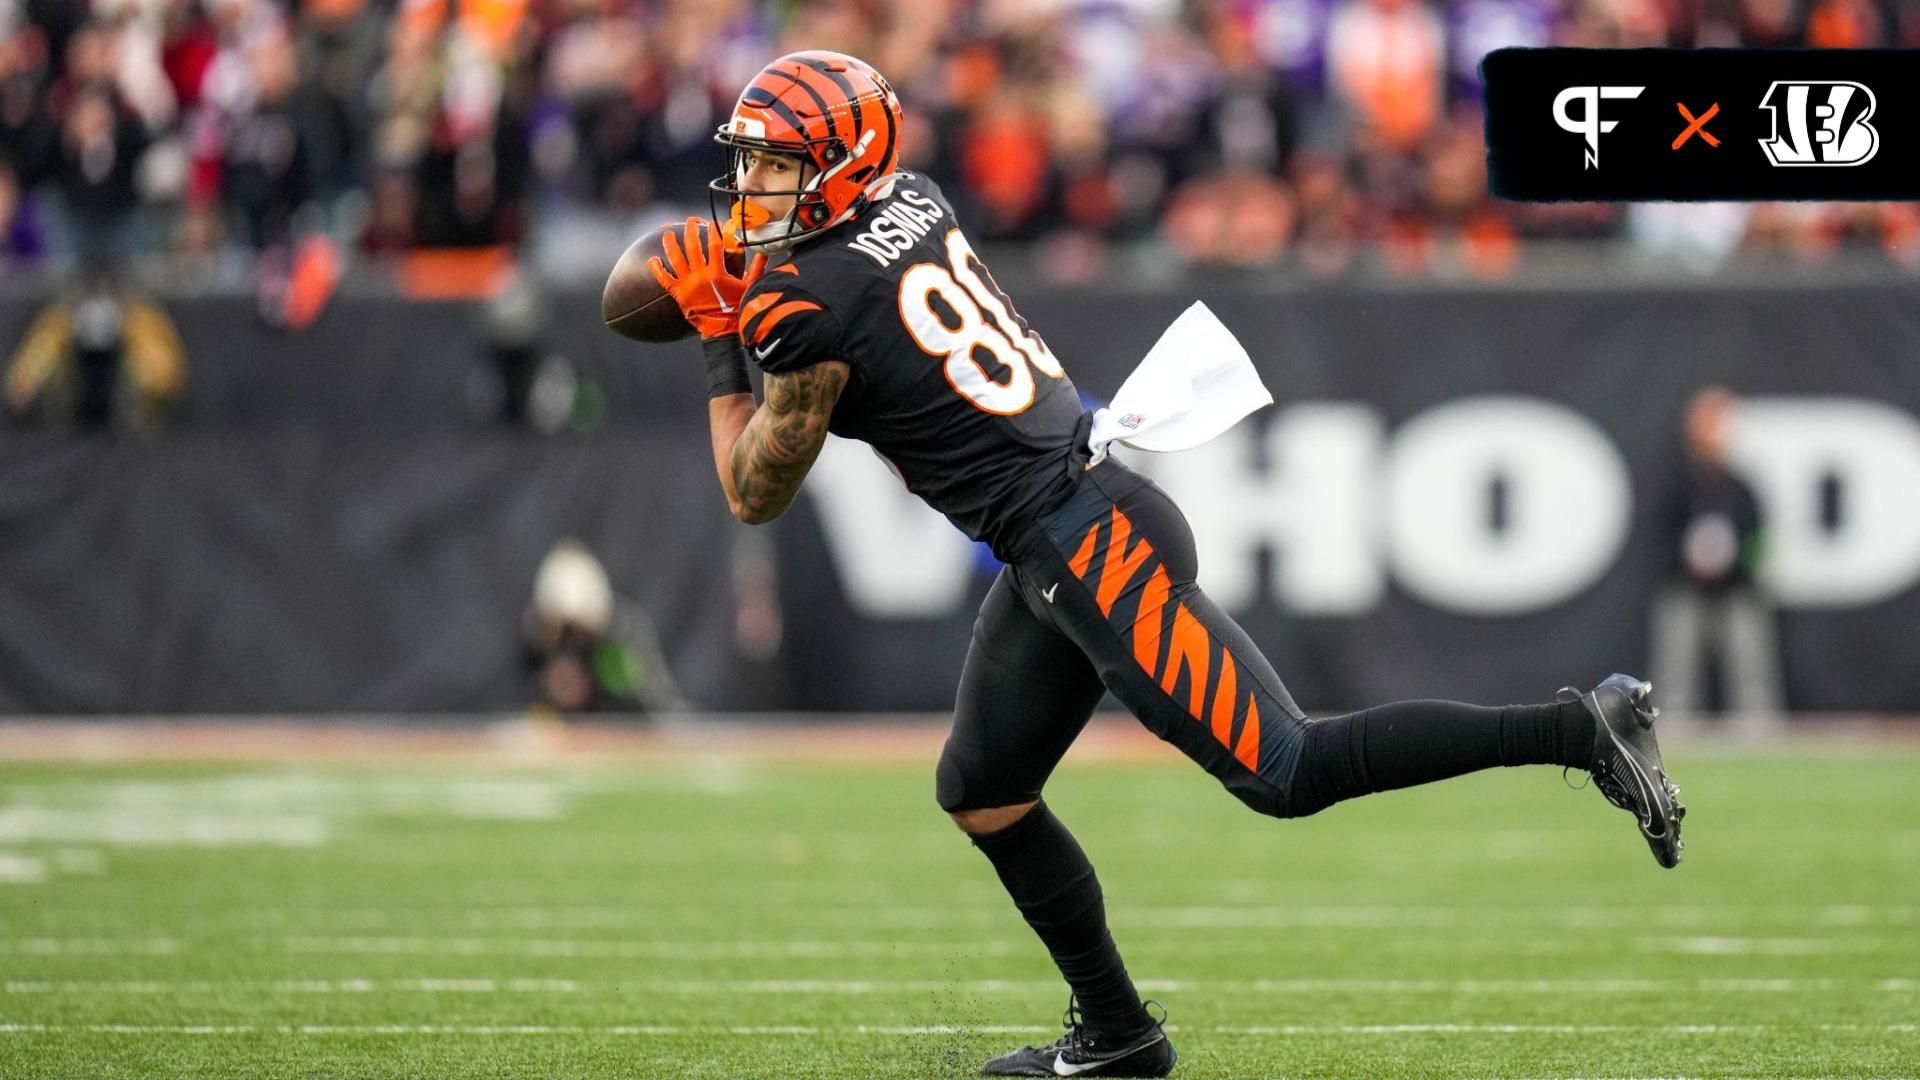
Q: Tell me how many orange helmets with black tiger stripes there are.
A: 1